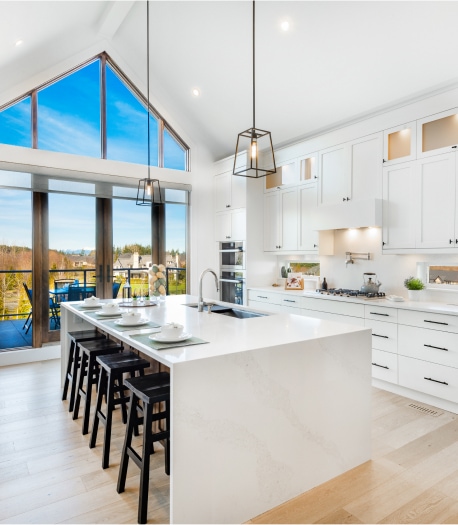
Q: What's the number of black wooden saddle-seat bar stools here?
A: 4